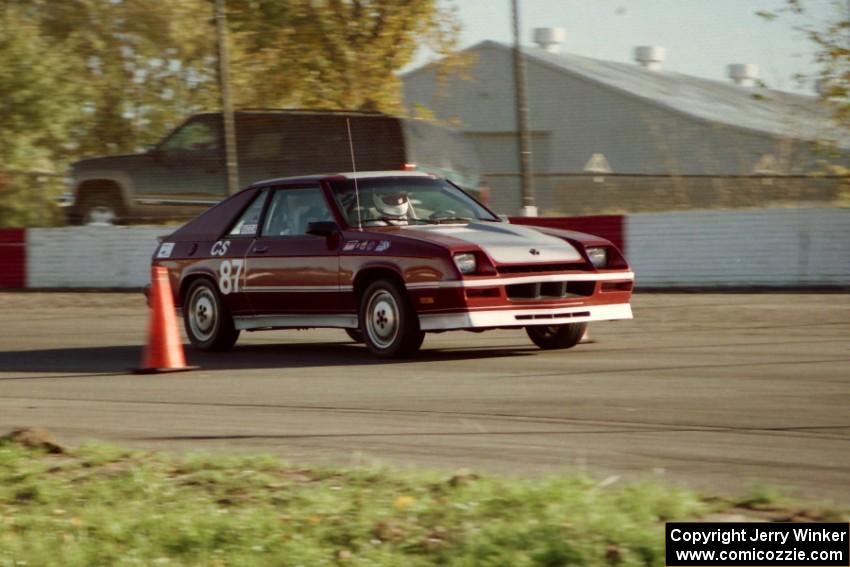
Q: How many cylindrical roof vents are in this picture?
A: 3